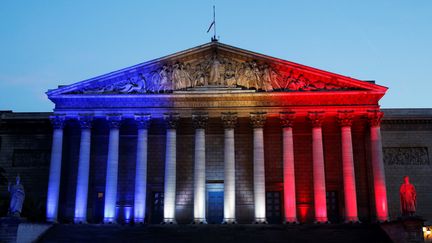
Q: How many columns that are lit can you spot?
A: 12